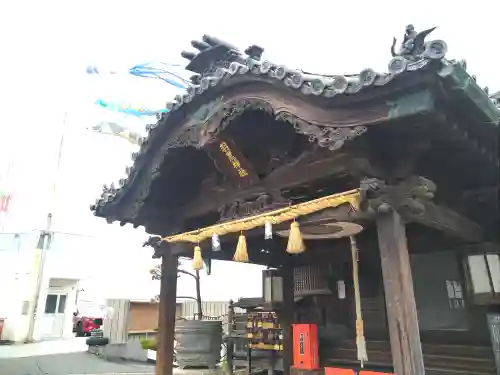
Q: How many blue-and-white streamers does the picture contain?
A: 2